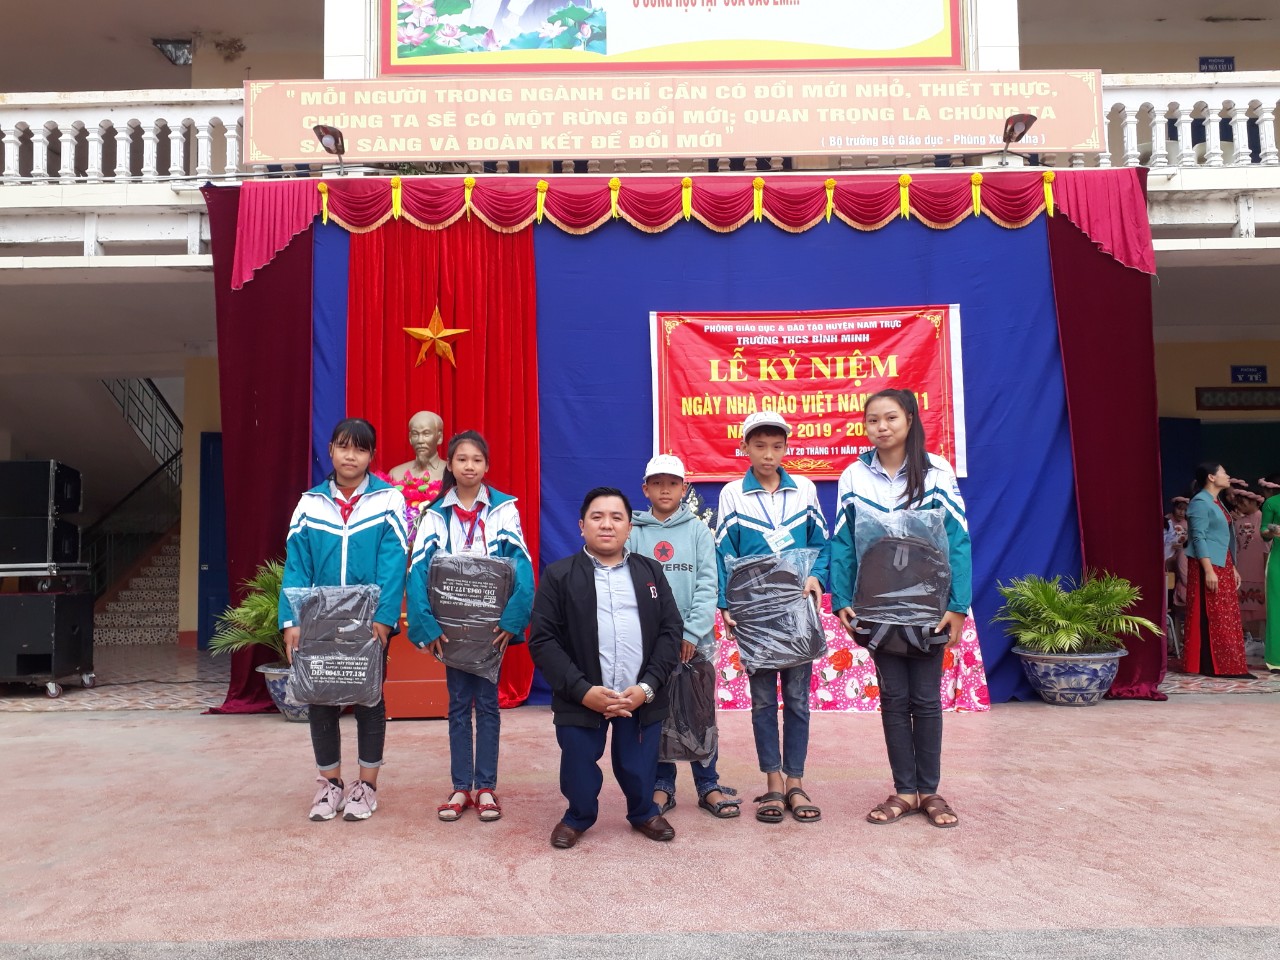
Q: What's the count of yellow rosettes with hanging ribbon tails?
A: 11